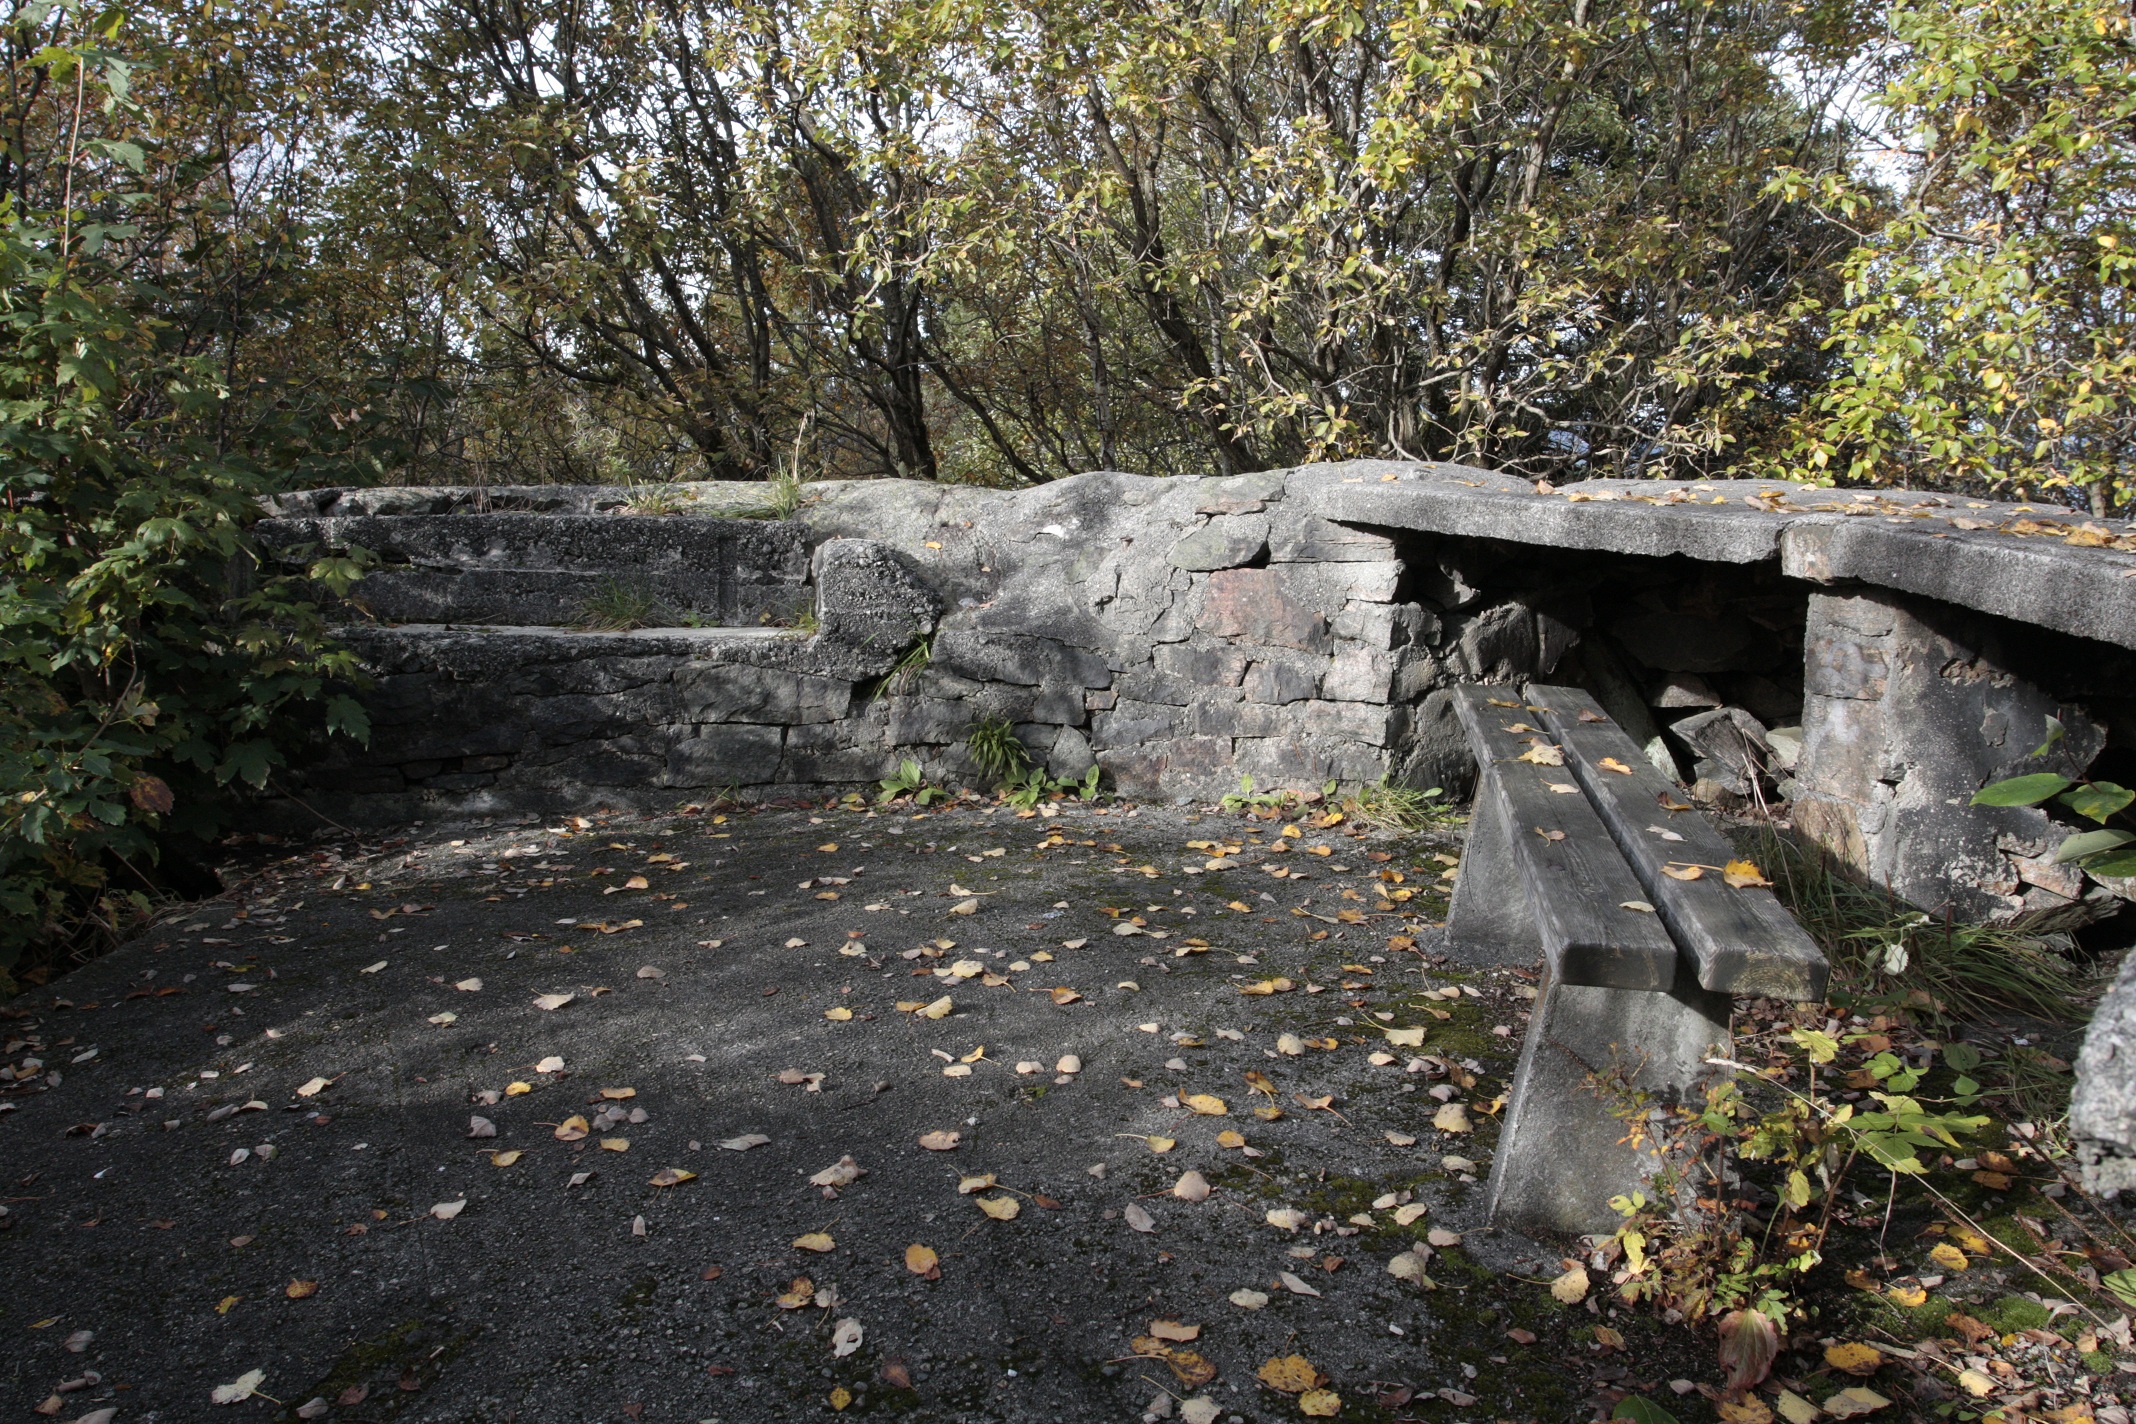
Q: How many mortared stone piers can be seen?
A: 1